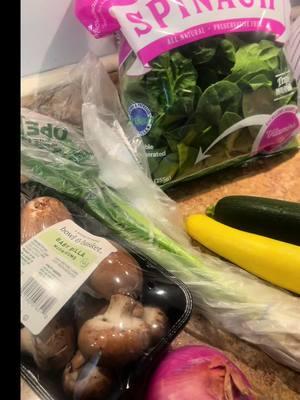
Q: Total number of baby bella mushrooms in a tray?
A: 6